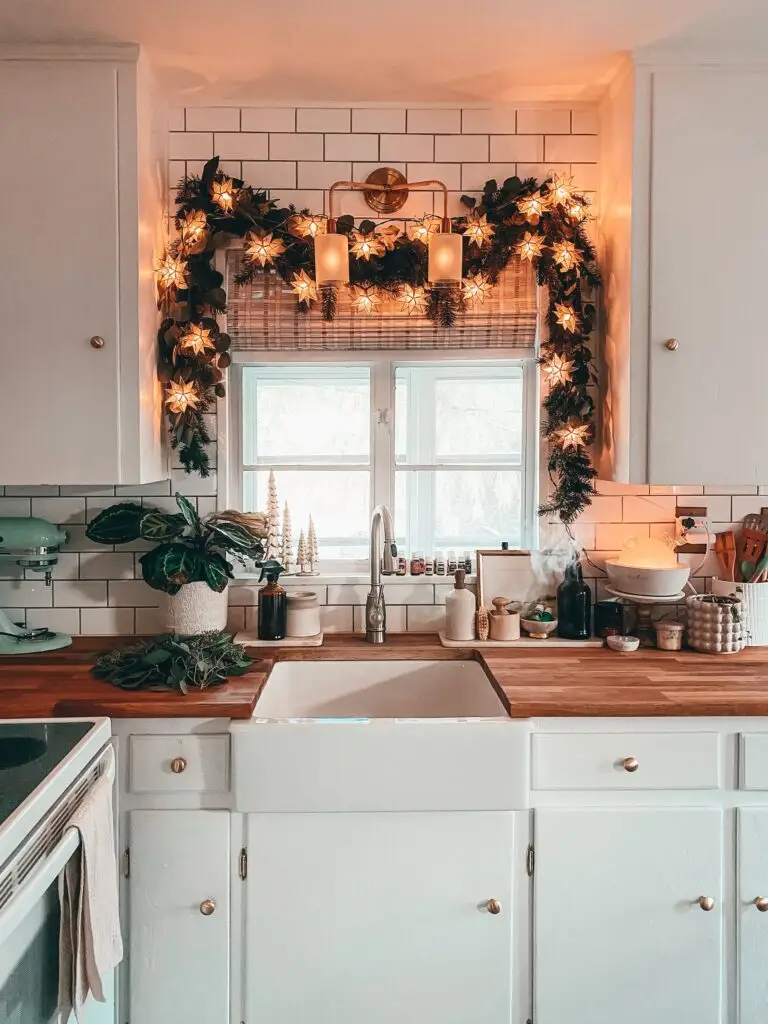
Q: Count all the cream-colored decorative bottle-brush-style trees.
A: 4